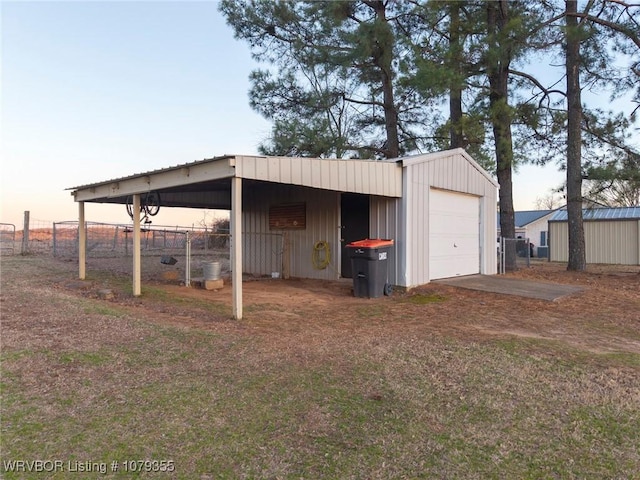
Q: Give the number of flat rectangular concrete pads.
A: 1